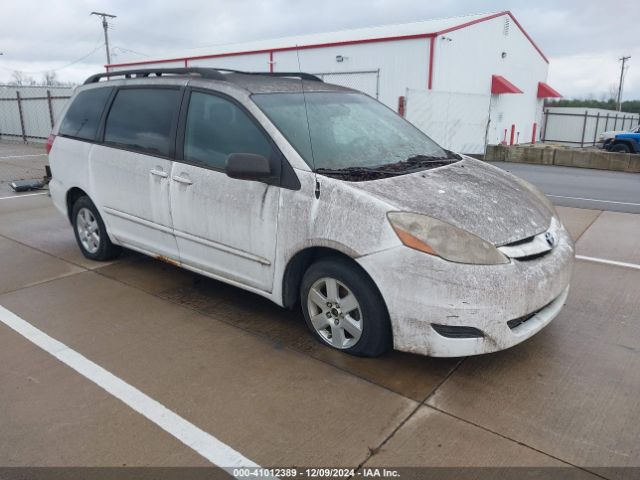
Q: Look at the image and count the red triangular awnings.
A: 2